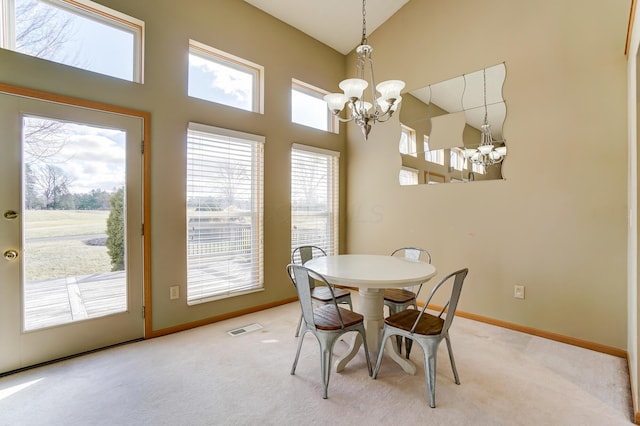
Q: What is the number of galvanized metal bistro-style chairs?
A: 4